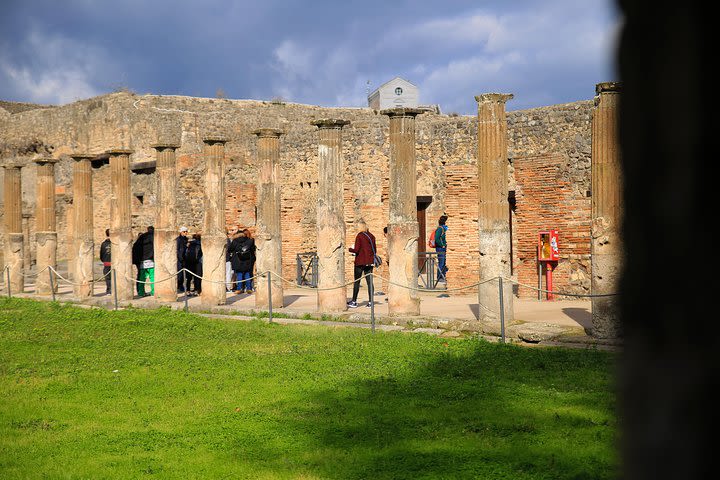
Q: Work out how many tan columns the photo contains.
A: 11